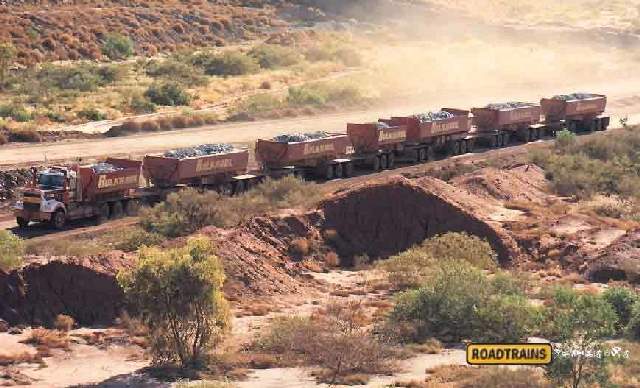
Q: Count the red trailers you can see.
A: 7